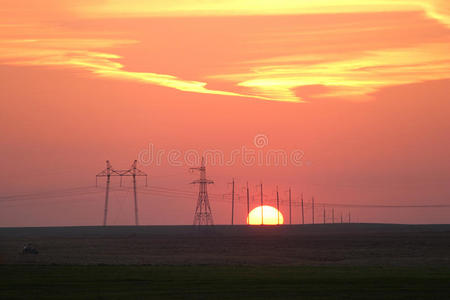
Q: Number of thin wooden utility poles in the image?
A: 11